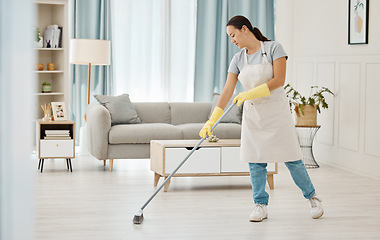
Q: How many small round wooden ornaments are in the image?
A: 2